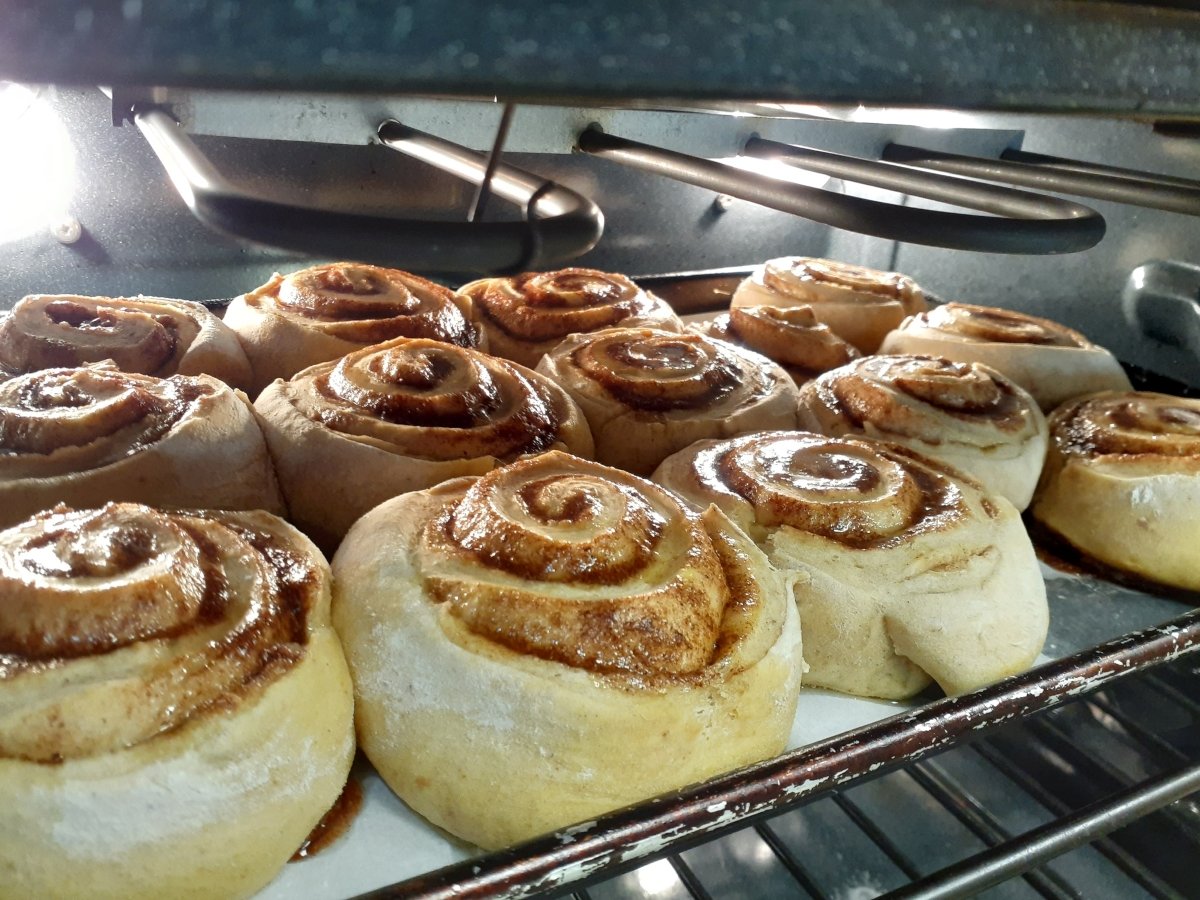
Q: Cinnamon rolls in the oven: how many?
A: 14